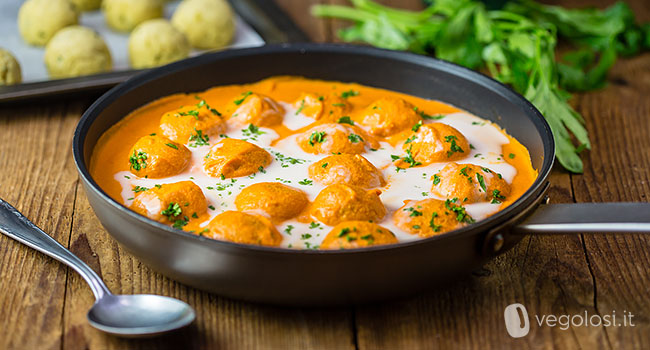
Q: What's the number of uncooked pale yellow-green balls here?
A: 7